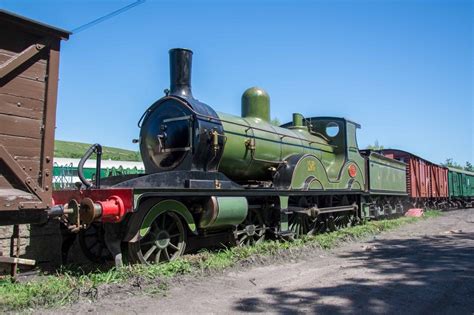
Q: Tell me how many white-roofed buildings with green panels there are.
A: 1